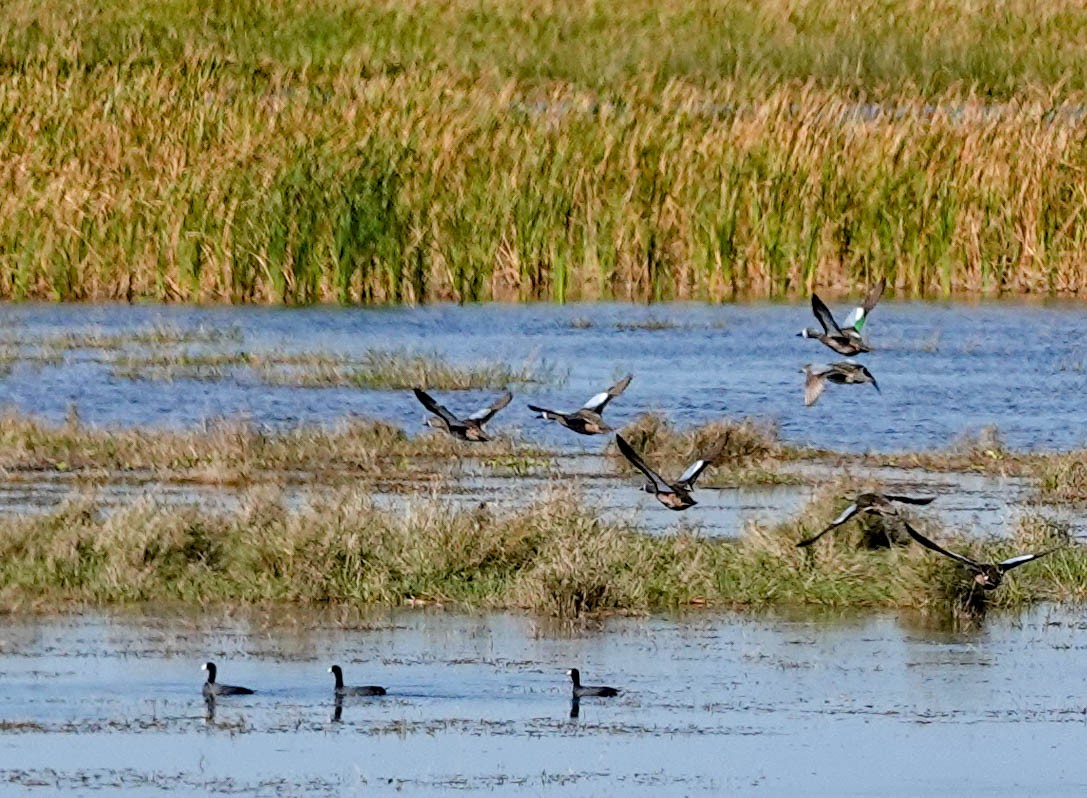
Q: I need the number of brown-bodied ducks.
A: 7